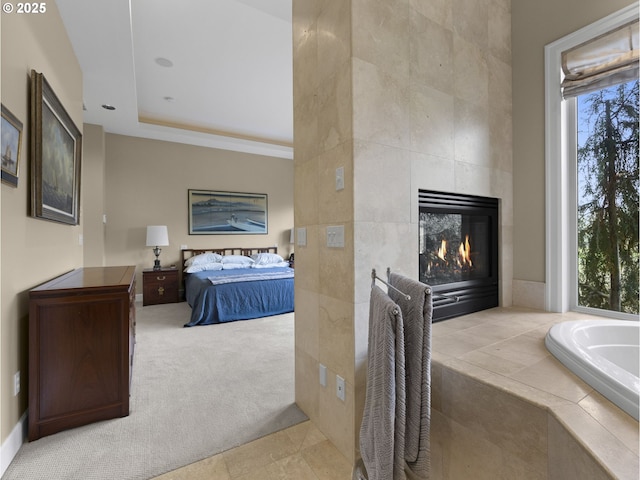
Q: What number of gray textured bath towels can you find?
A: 2